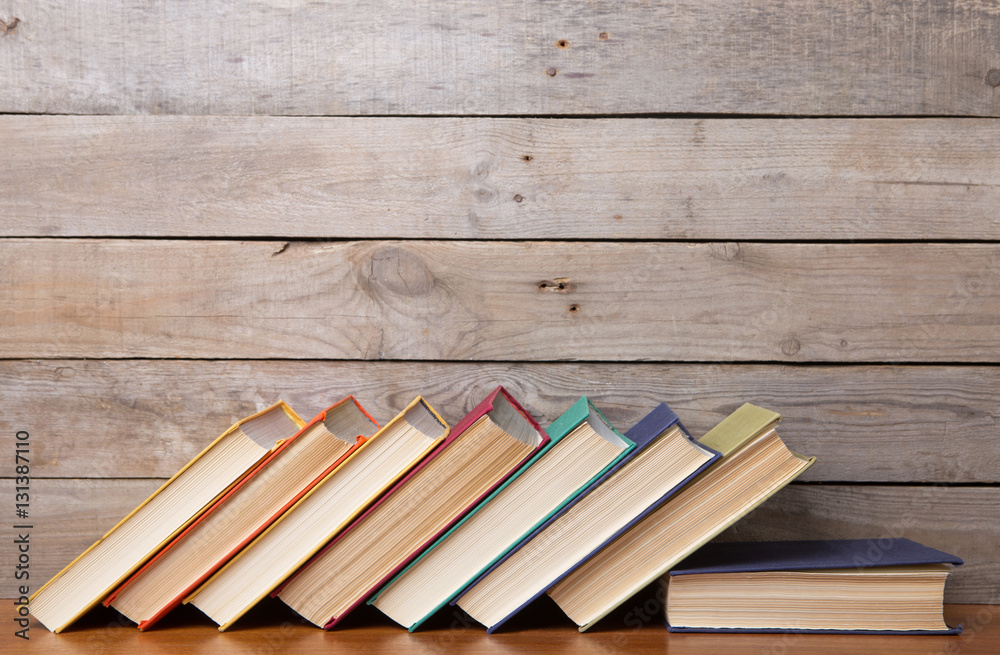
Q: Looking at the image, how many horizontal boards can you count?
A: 5